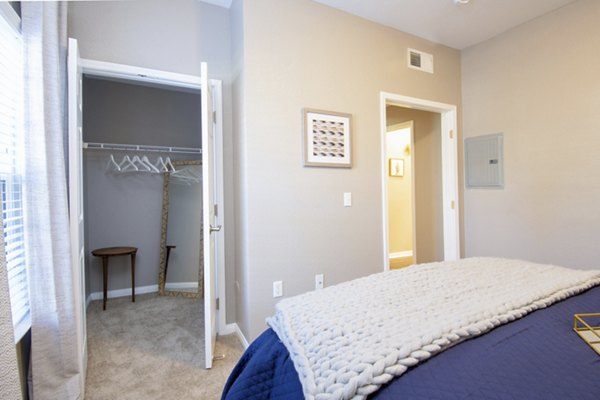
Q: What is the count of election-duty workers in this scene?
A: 0